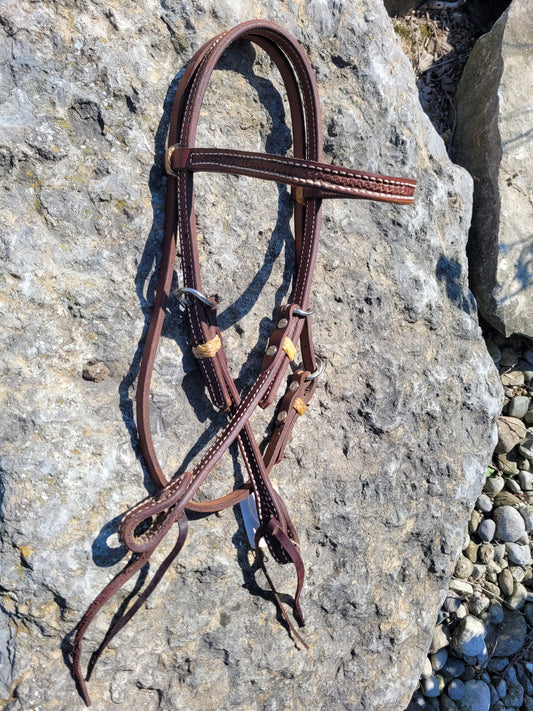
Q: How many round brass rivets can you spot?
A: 4